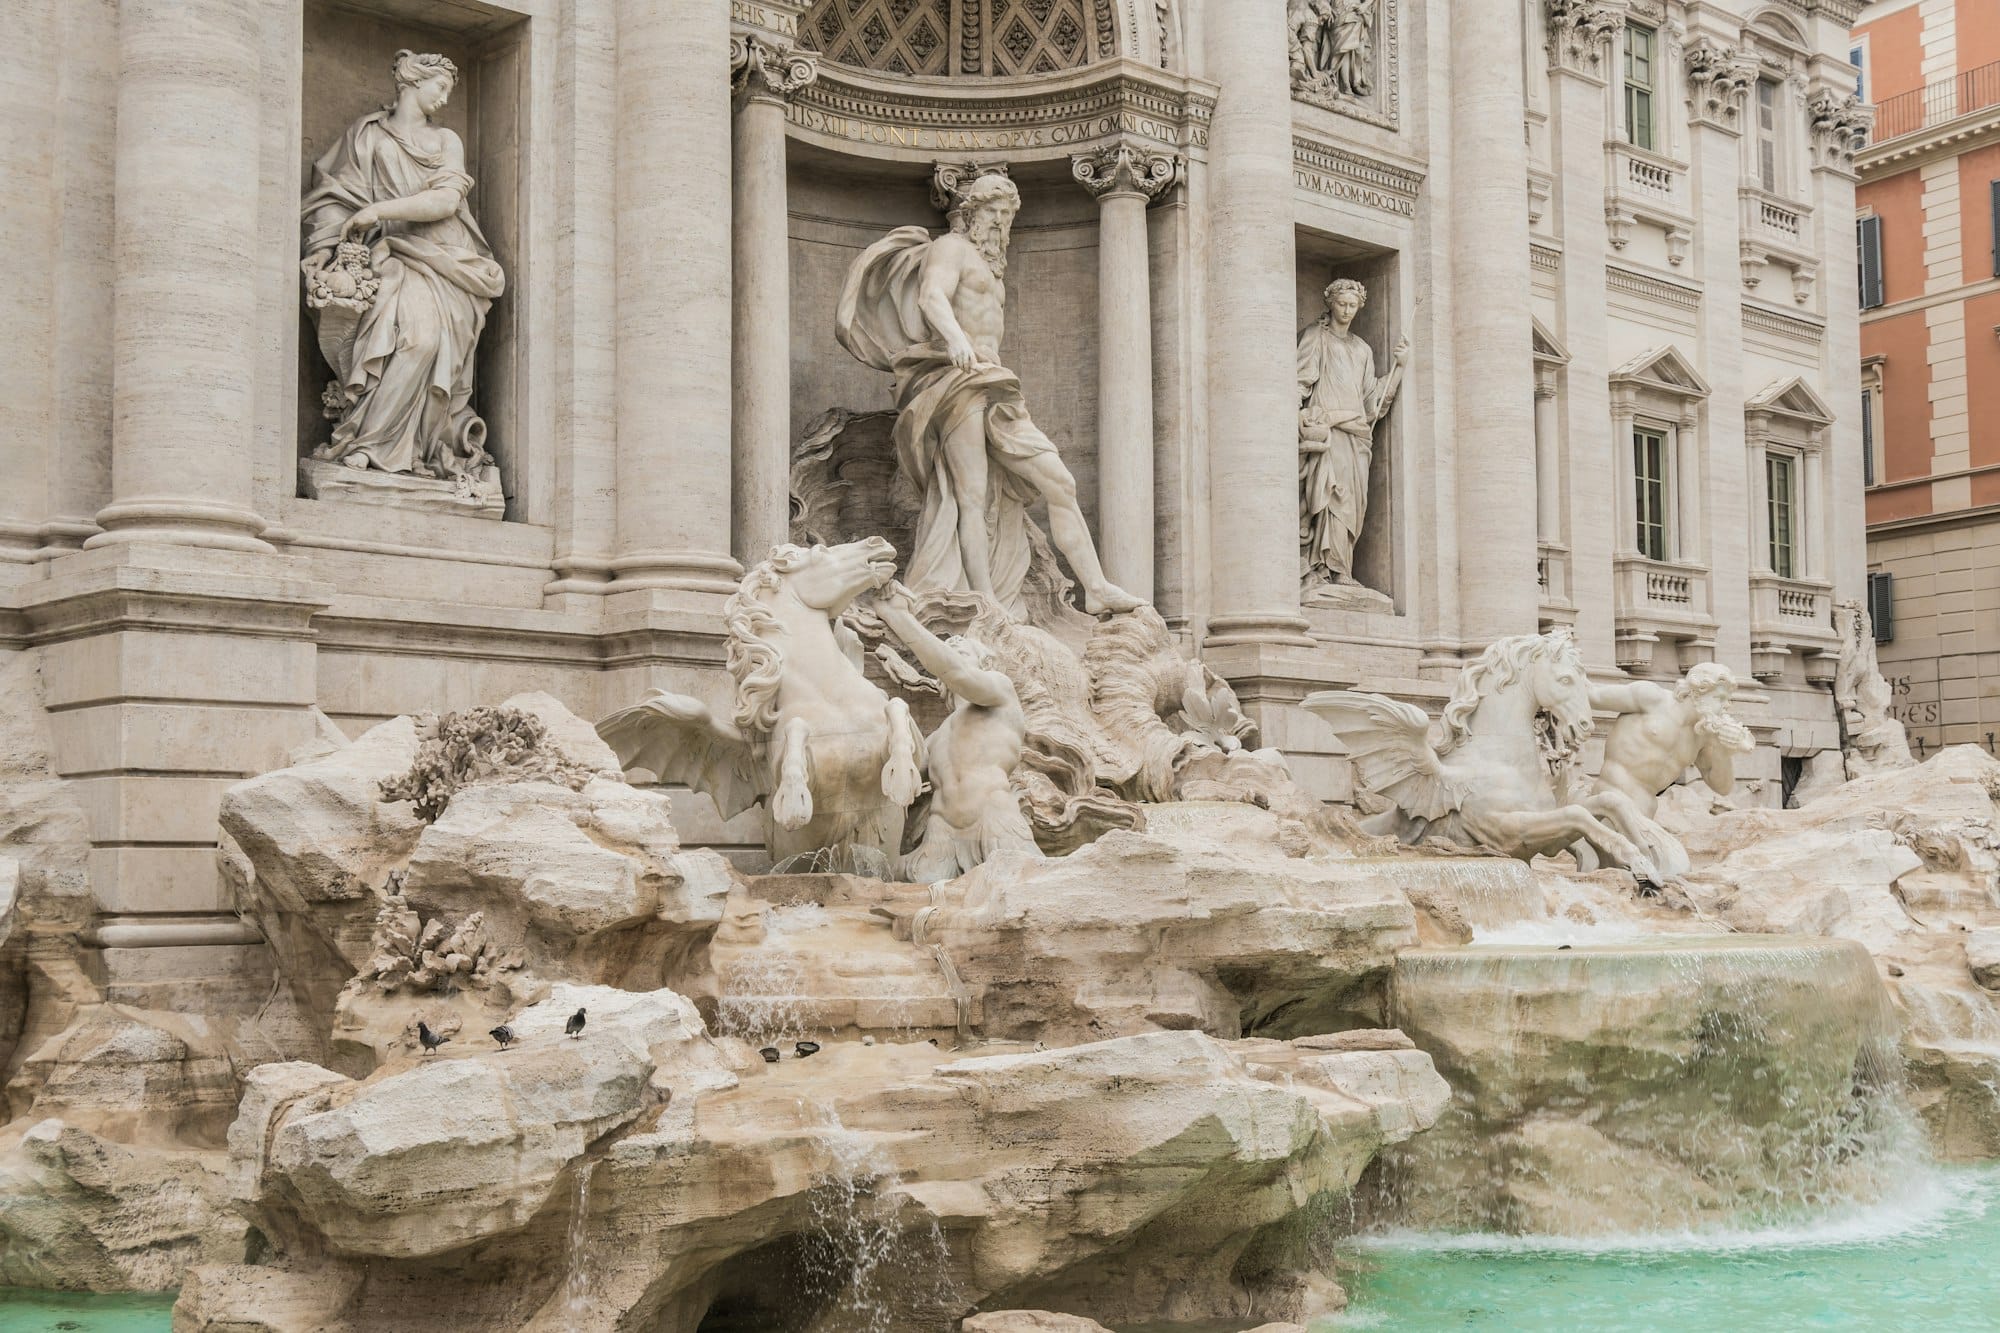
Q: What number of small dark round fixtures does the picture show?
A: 2